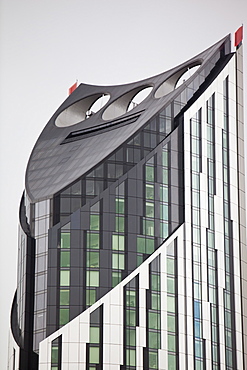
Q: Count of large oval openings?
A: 3